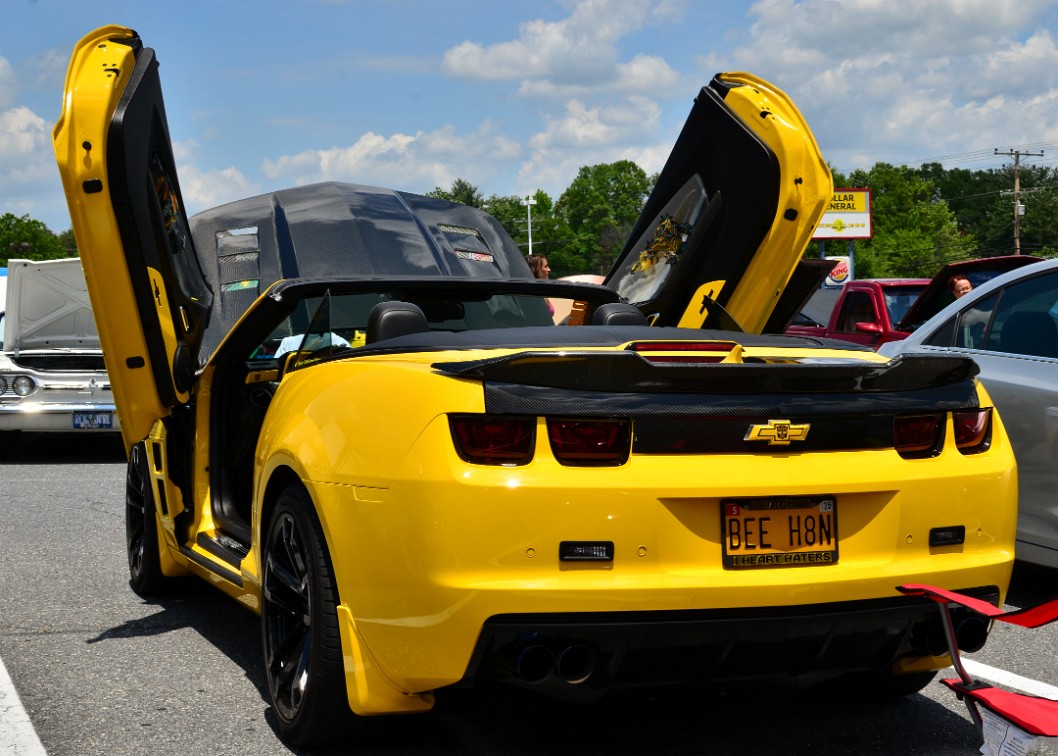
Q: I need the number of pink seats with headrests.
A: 0